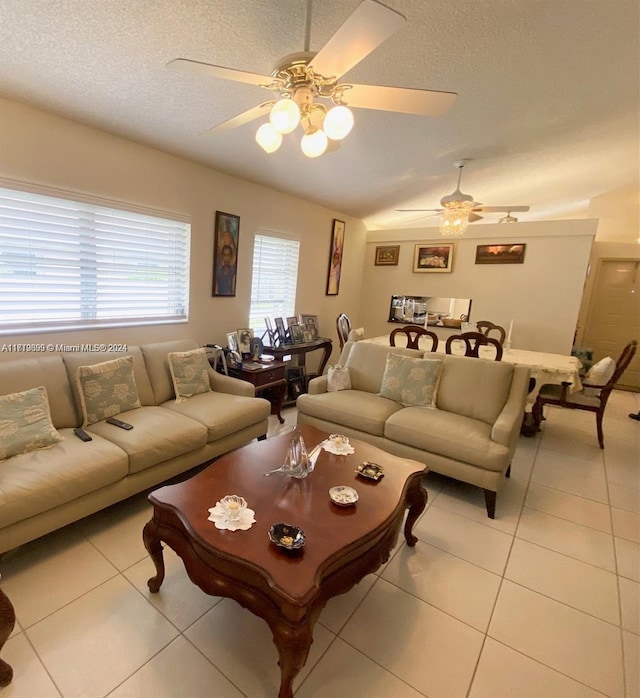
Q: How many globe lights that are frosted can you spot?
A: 4